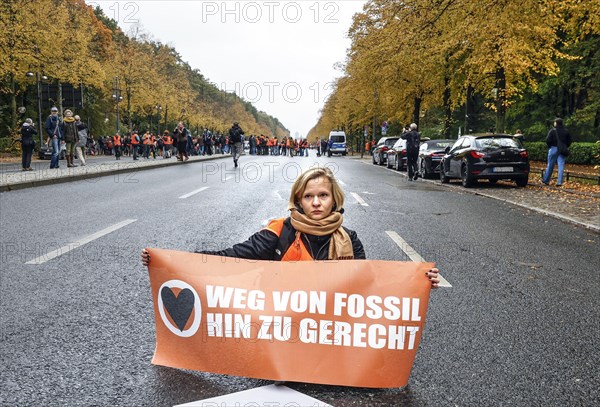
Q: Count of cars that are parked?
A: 4